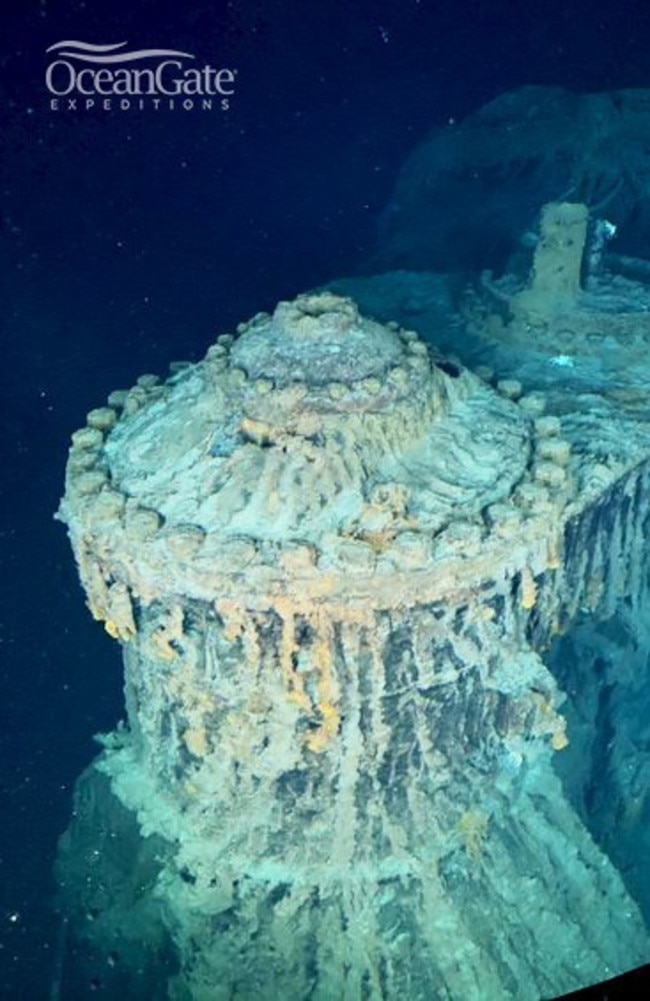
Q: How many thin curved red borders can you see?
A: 0